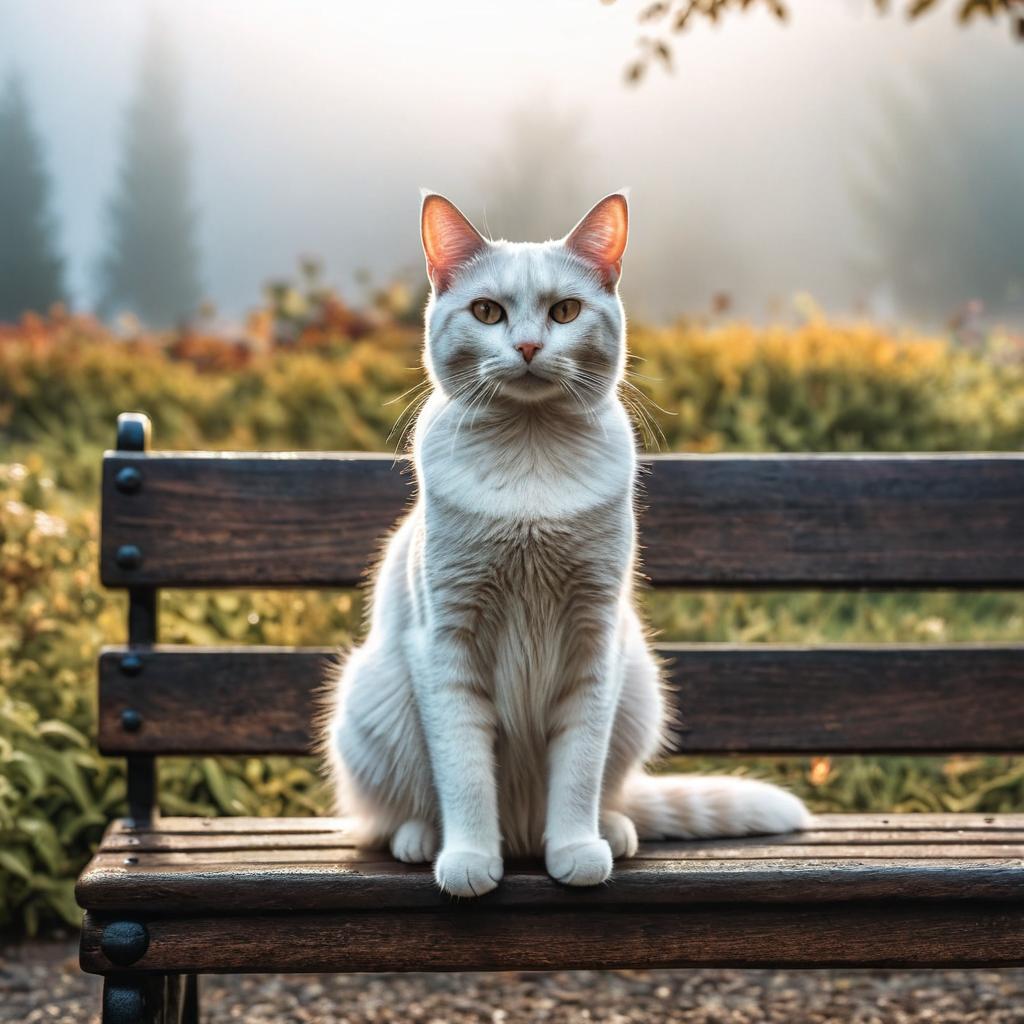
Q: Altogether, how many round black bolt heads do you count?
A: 5